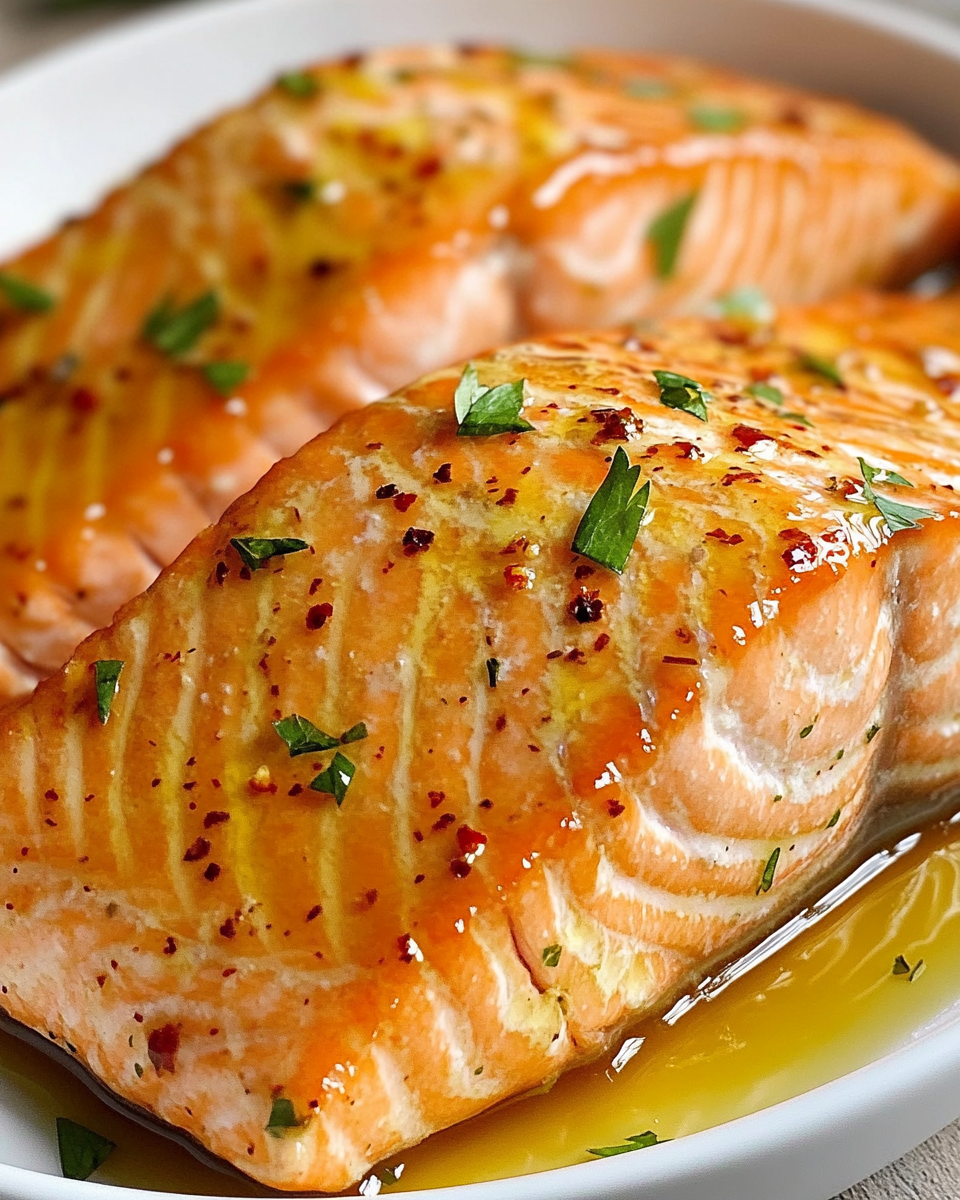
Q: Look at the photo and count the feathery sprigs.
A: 0